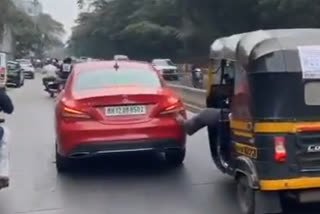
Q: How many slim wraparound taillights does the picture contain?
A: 2